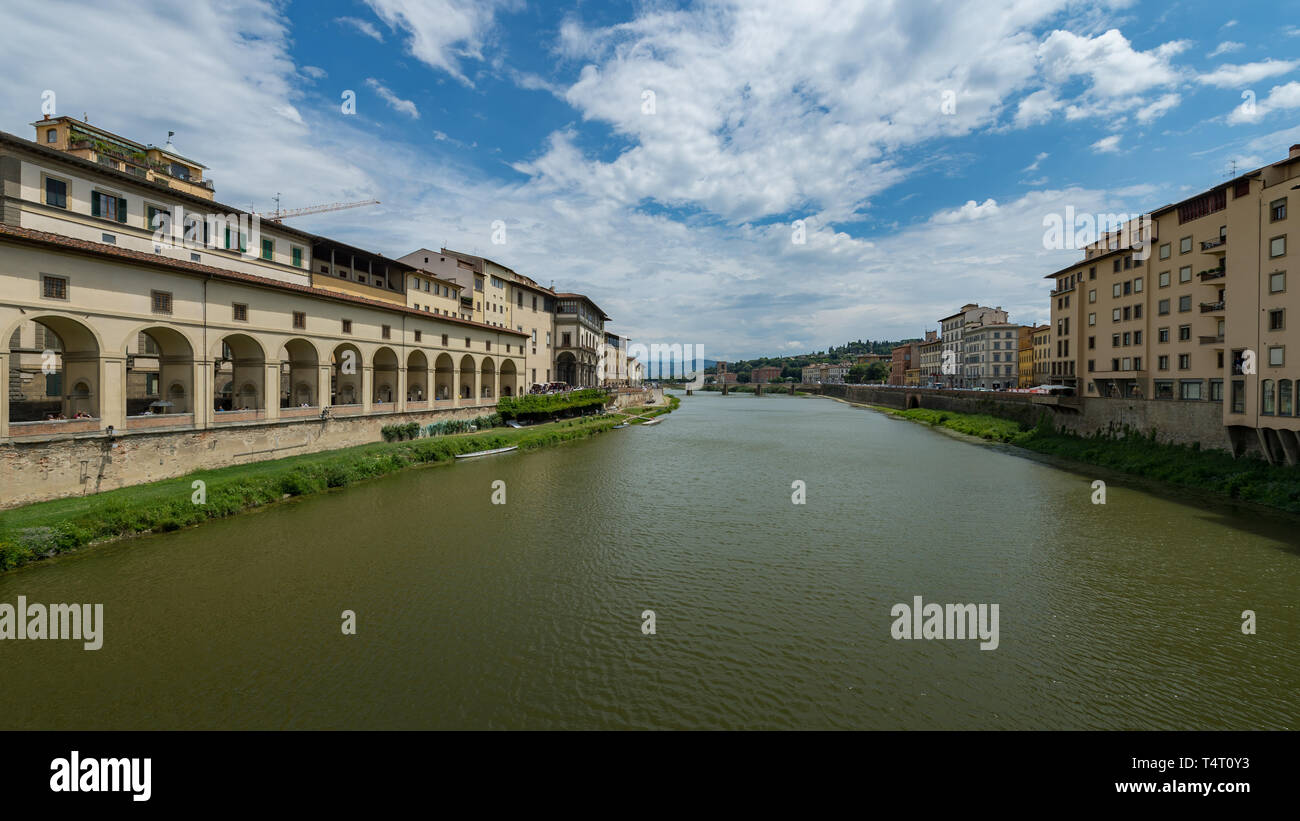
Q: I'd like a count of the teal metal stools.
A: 0